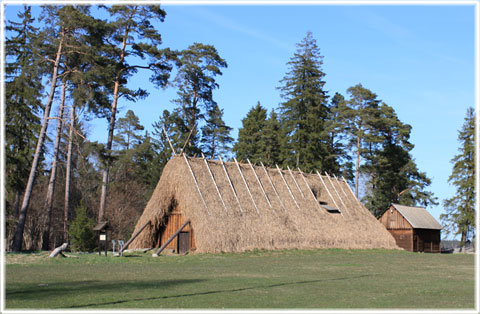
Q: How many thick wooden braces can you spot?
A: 2